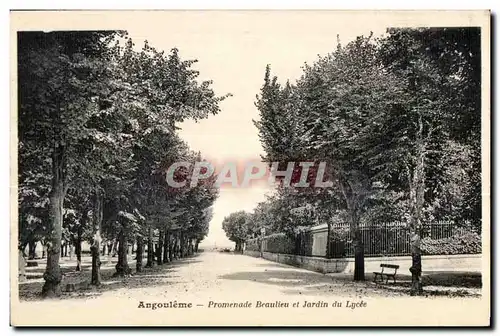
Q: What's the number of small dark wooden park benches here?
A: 1